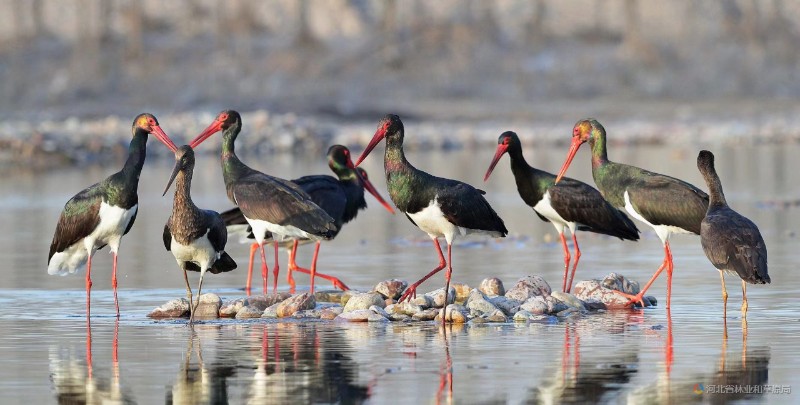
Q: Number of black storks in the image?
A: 9